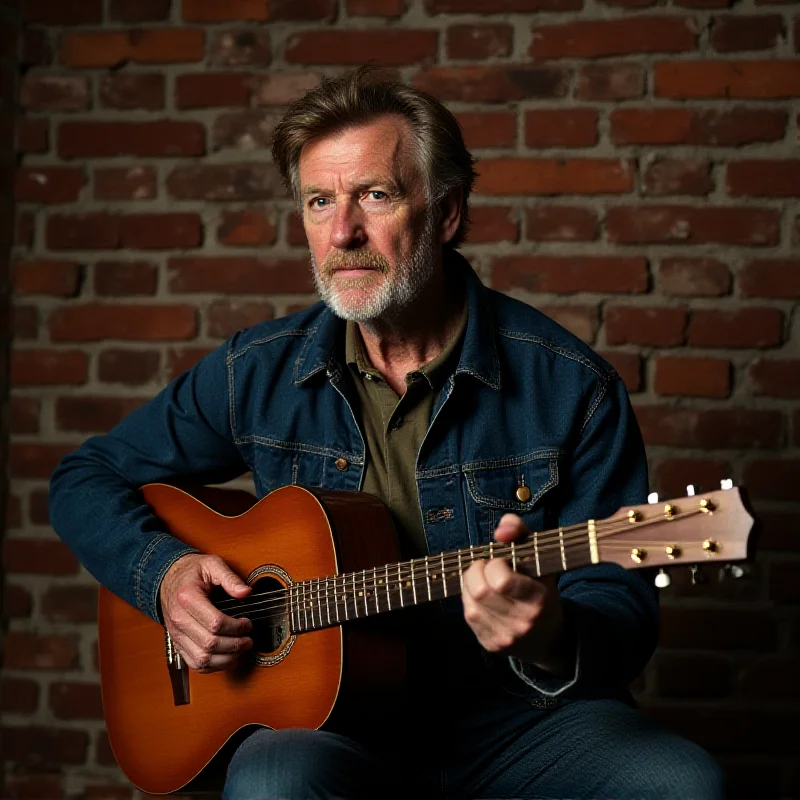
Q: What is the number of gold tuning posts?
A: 6